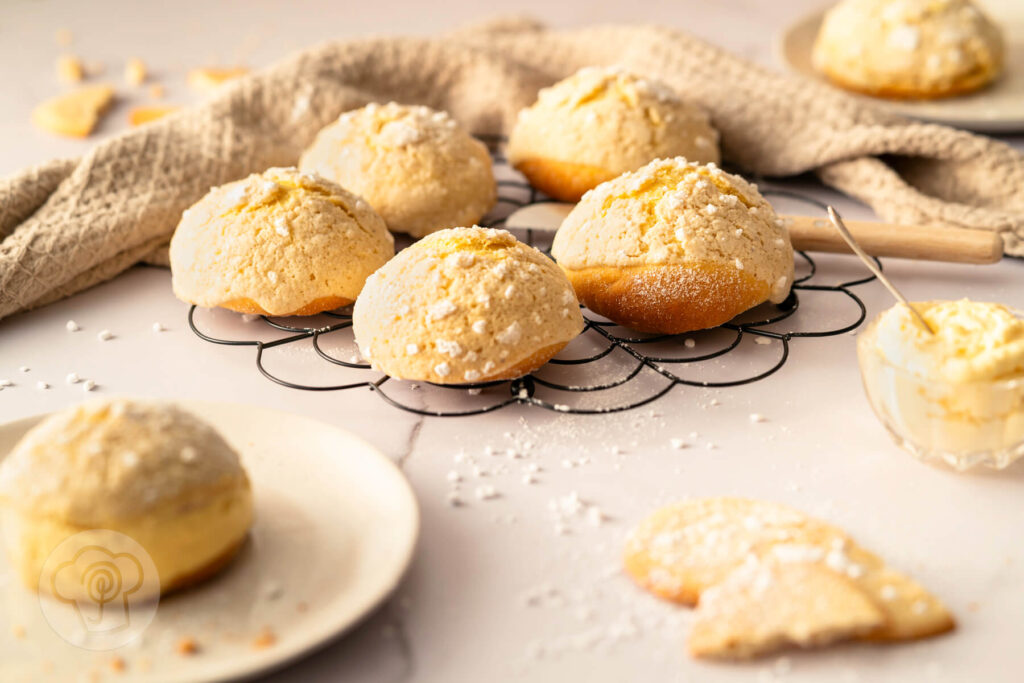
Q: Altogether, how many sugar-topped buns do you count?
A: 7